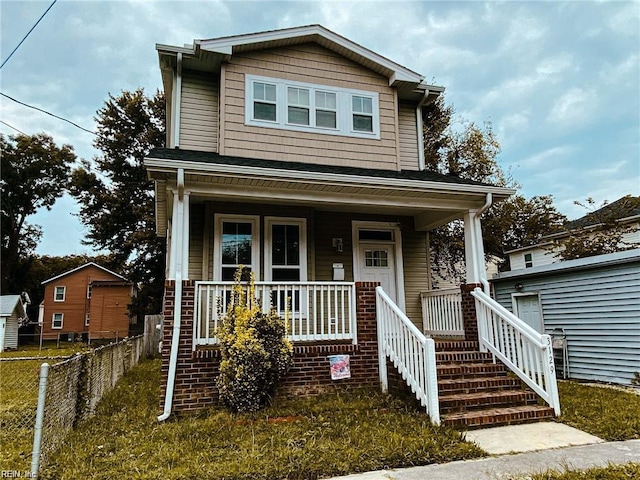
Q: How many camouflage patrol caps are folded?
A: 0